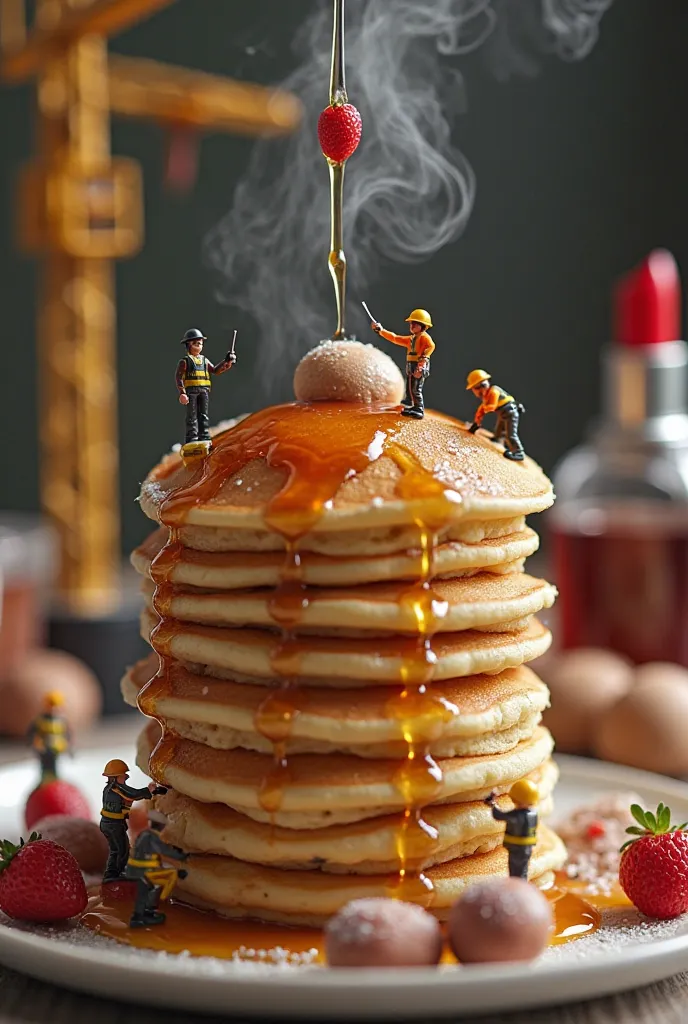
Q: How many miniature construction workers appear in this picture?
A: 7